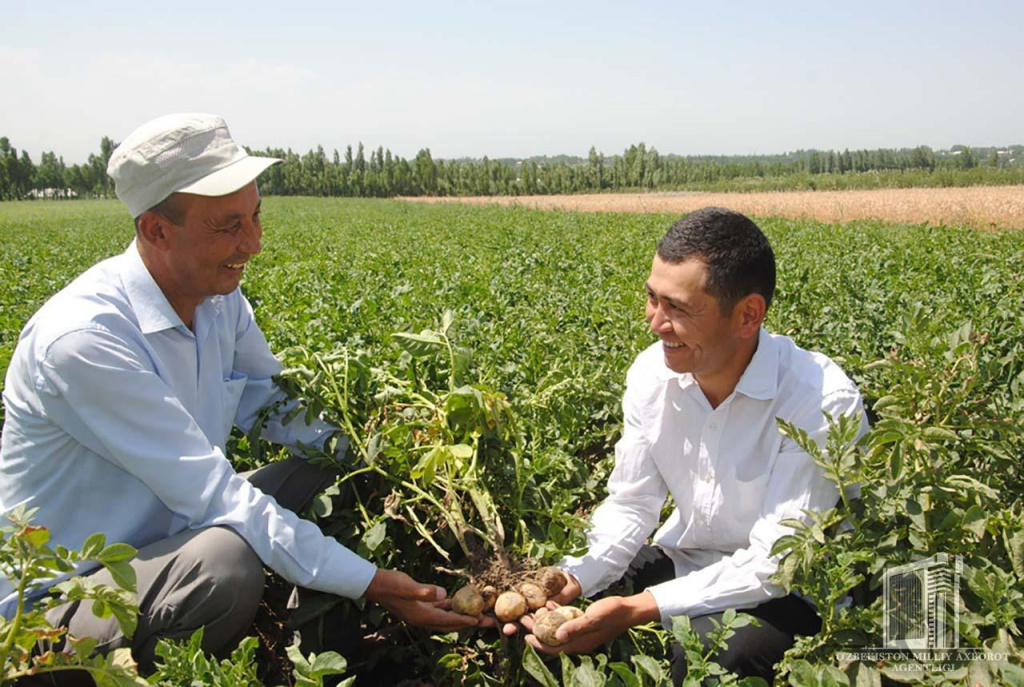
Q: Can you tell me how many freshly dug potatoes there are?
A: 7